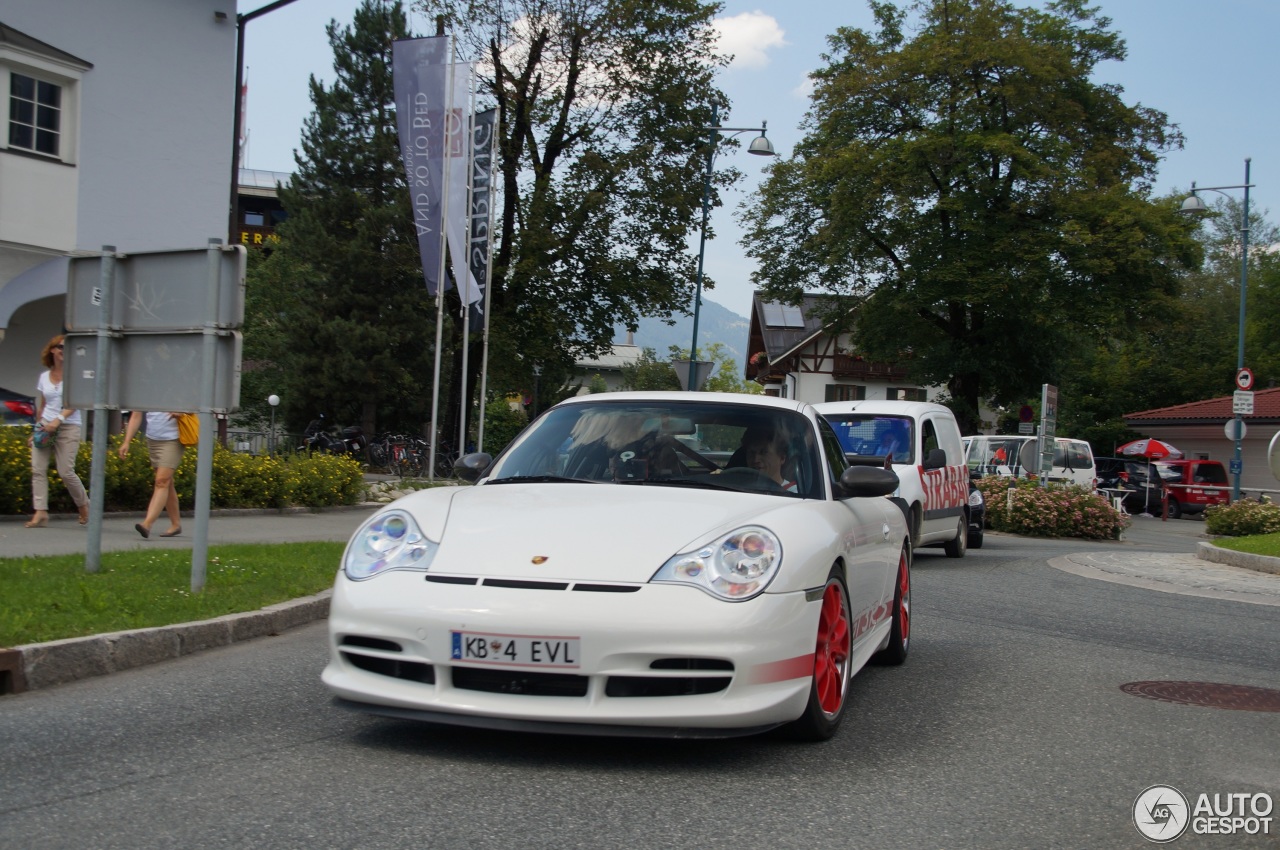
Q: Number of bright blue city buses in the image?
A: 0